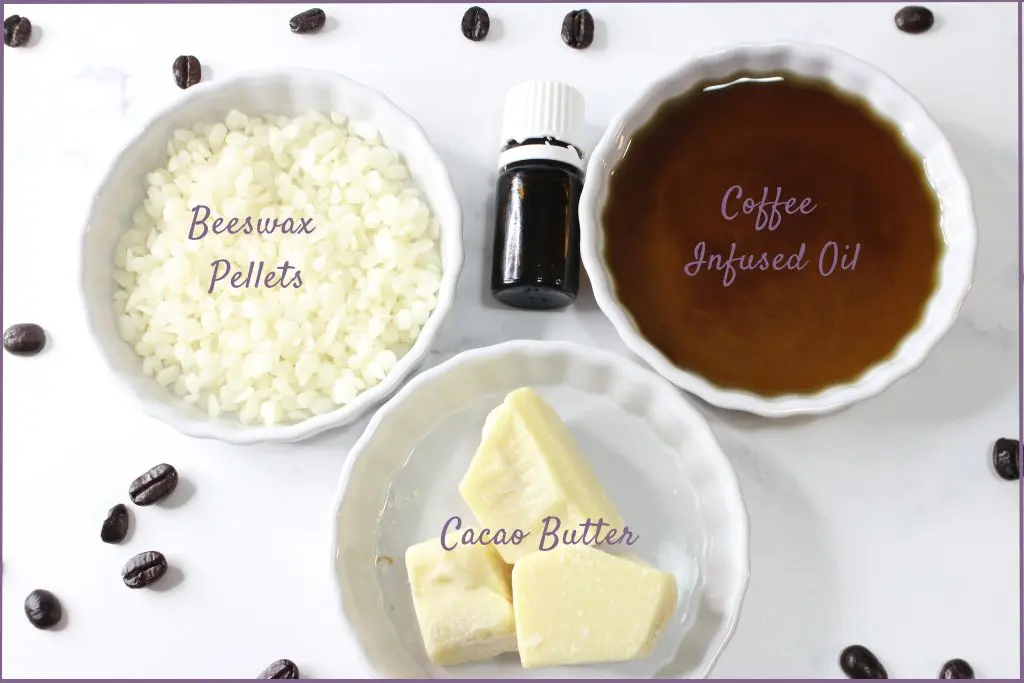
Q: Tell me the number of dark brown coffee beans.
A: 15